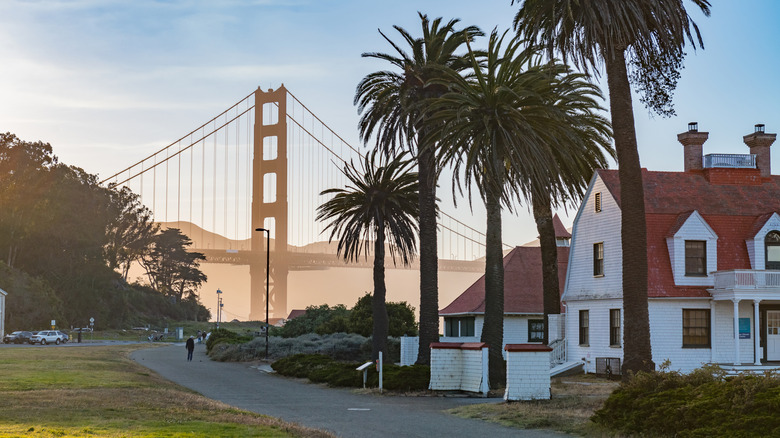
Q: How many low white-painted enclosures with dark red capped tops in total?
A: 2